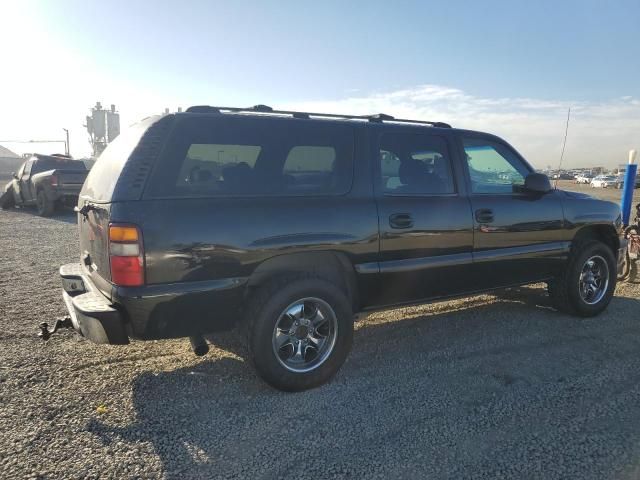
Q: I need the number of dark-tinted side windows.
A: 2